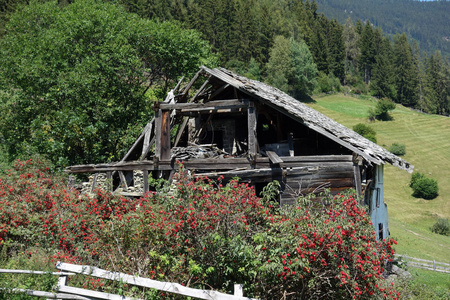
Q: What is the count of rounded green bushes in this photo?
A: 5